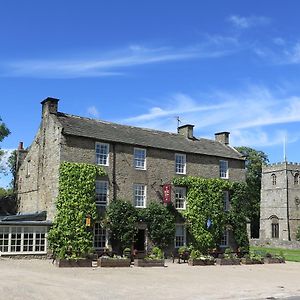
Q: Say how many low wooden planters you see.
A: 7